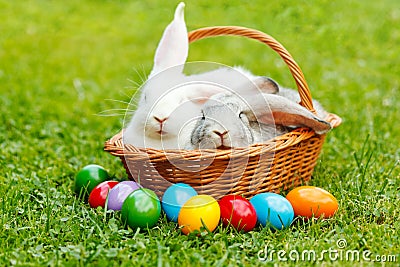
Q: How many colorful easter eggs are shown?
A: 9